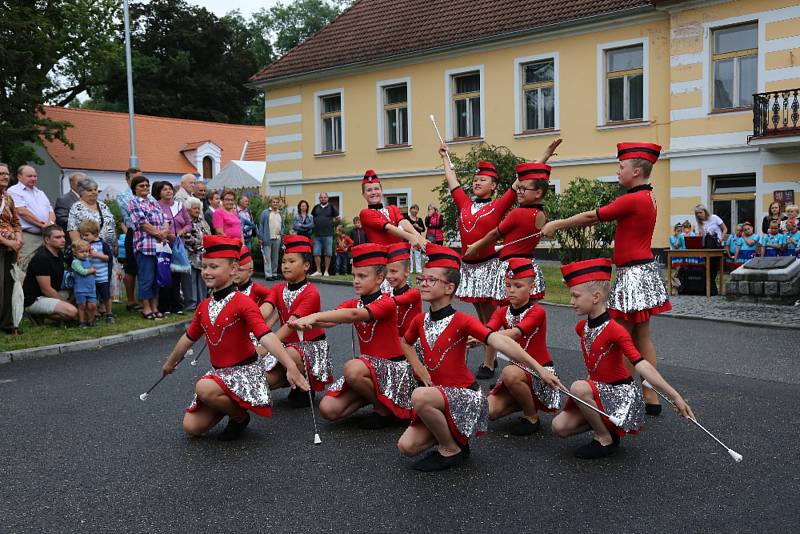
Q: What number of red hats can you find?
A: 12